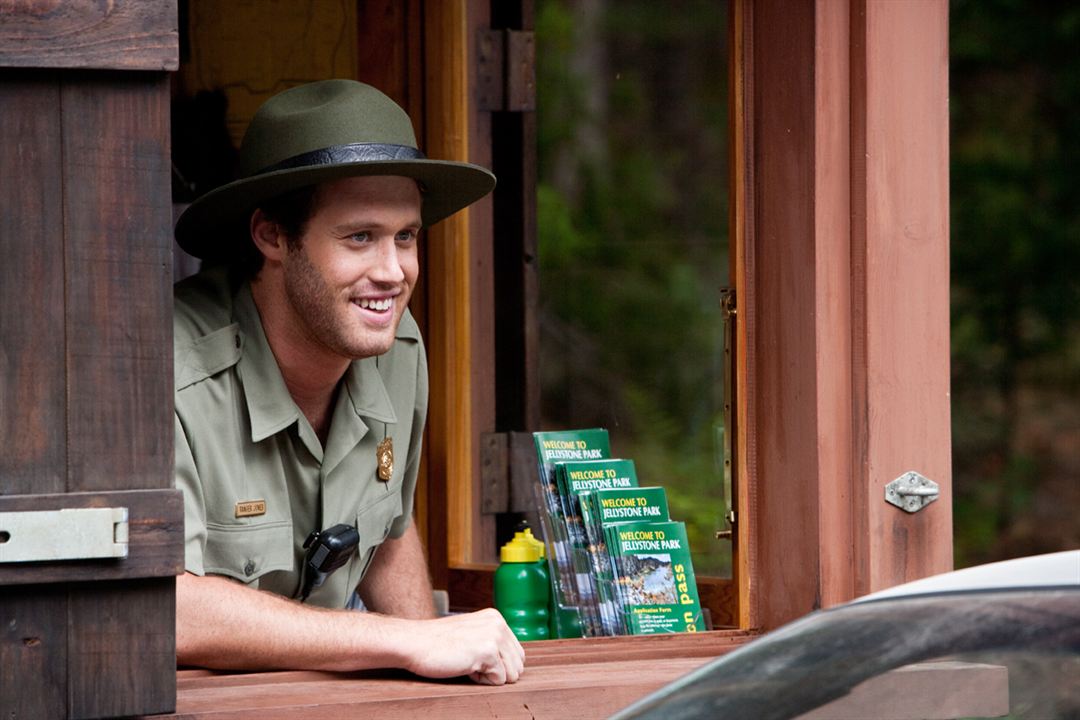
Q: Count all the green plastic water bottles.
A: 2